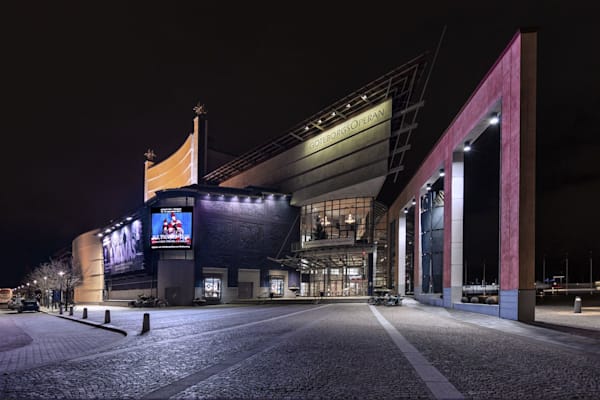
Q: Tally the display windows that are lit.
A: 2